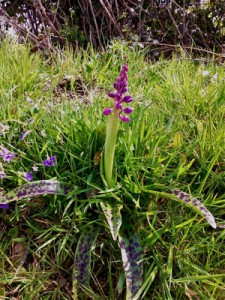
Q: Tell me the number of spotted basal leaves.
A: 5